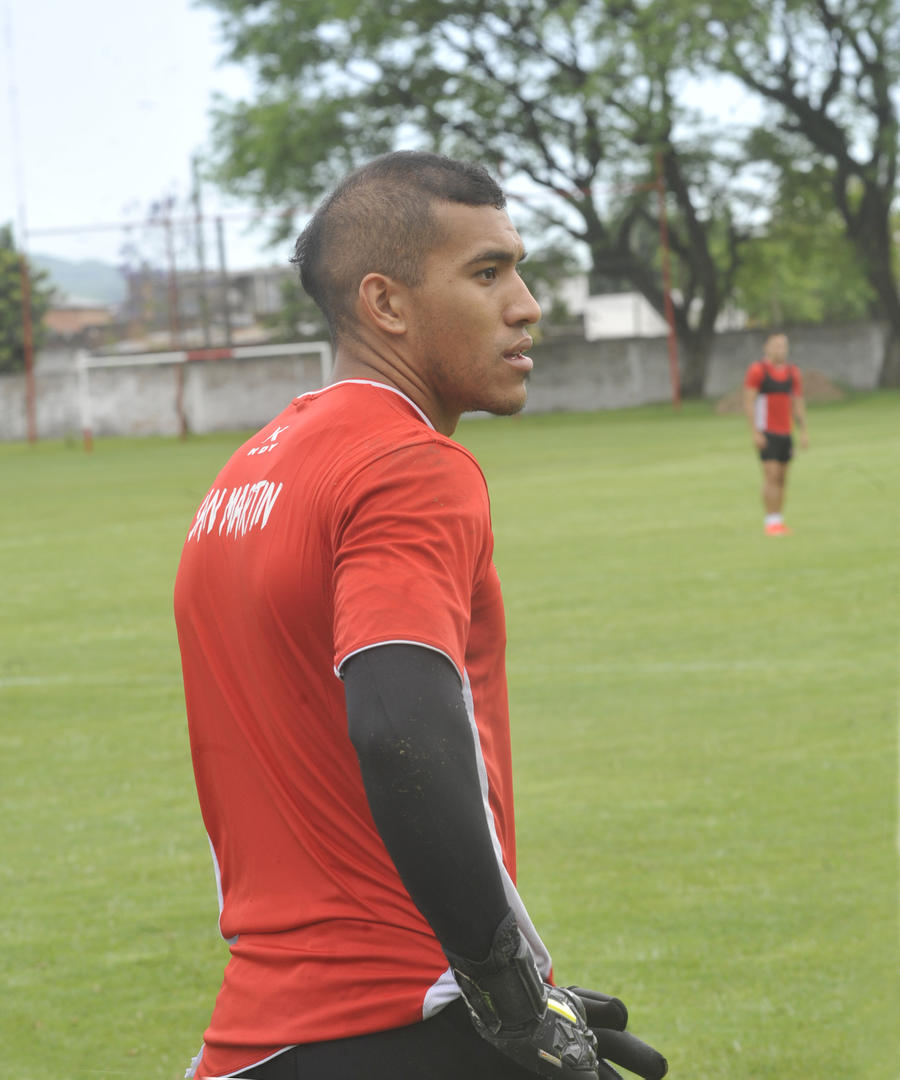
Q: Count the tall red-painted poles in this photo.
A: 3